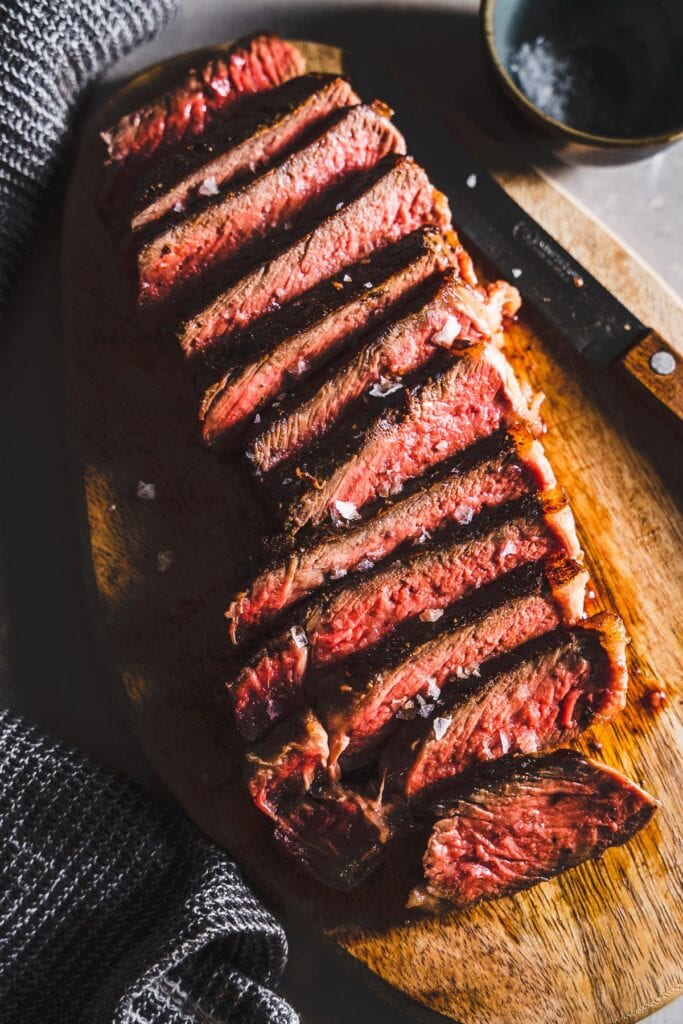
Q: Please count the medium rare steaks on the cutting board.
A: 12